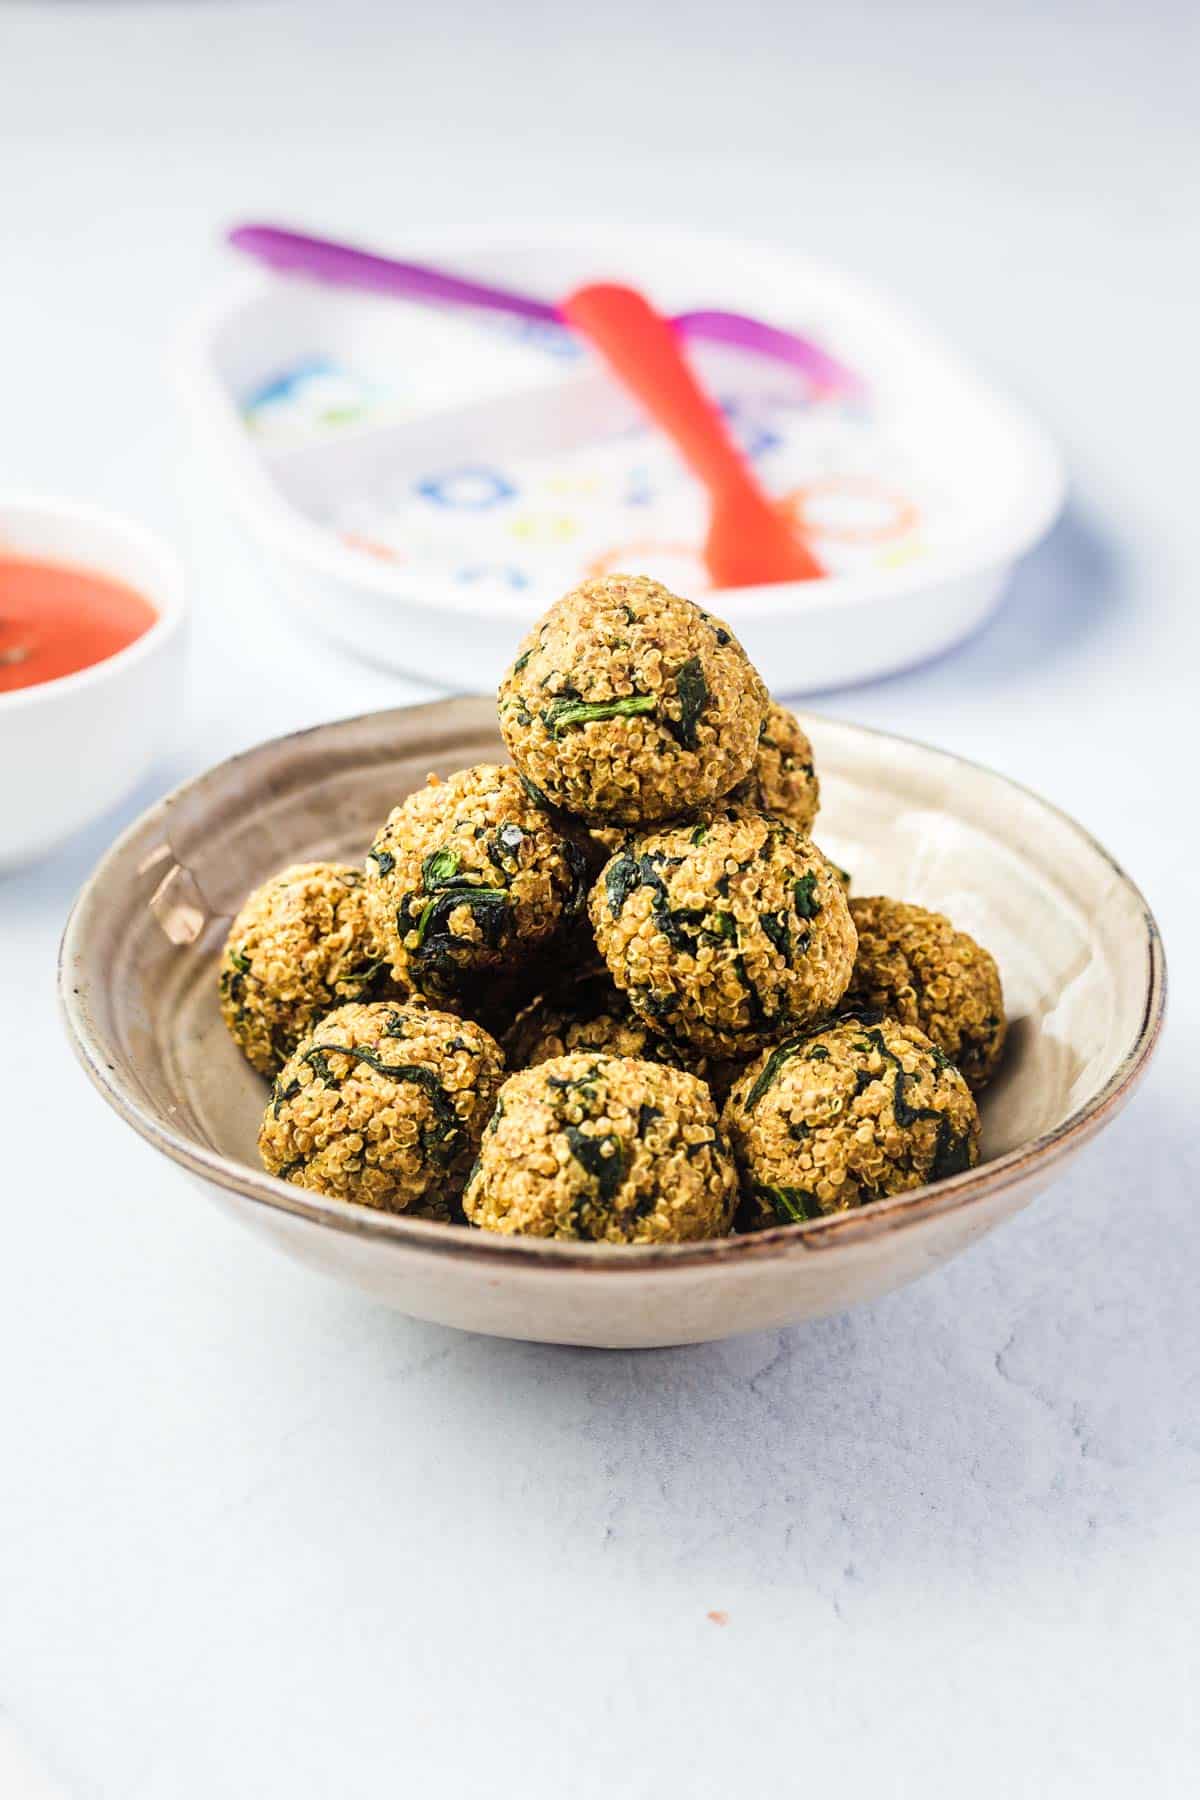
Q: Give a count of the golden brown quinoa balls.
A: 10